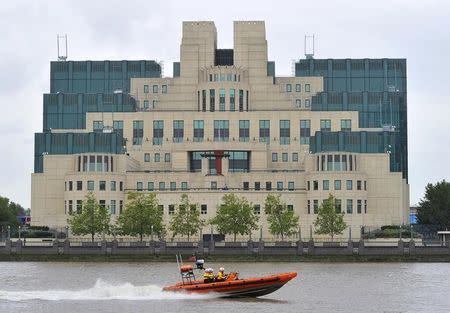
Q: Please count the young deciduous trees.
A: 6